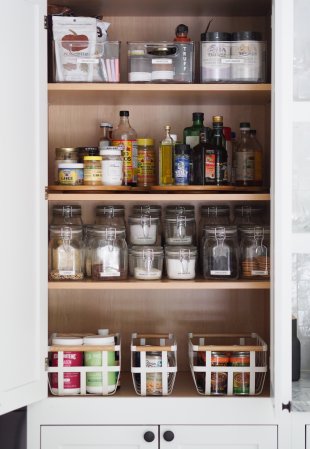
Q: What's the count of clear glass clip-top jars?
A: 14